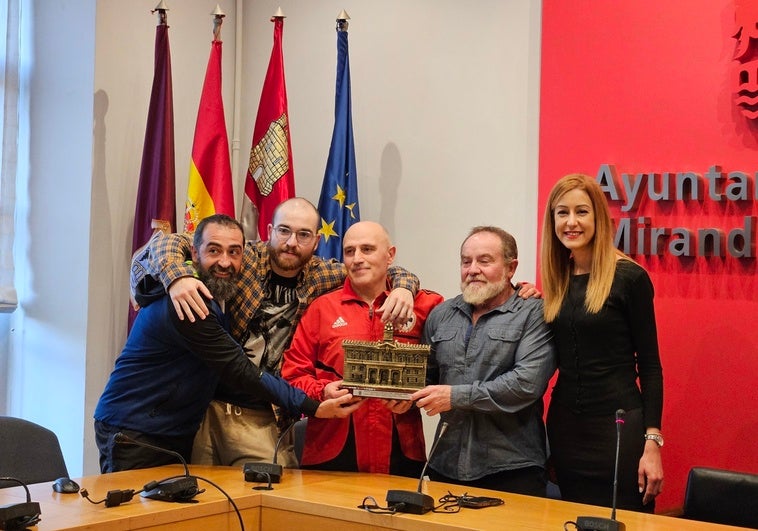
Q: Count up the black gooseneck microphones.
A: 5